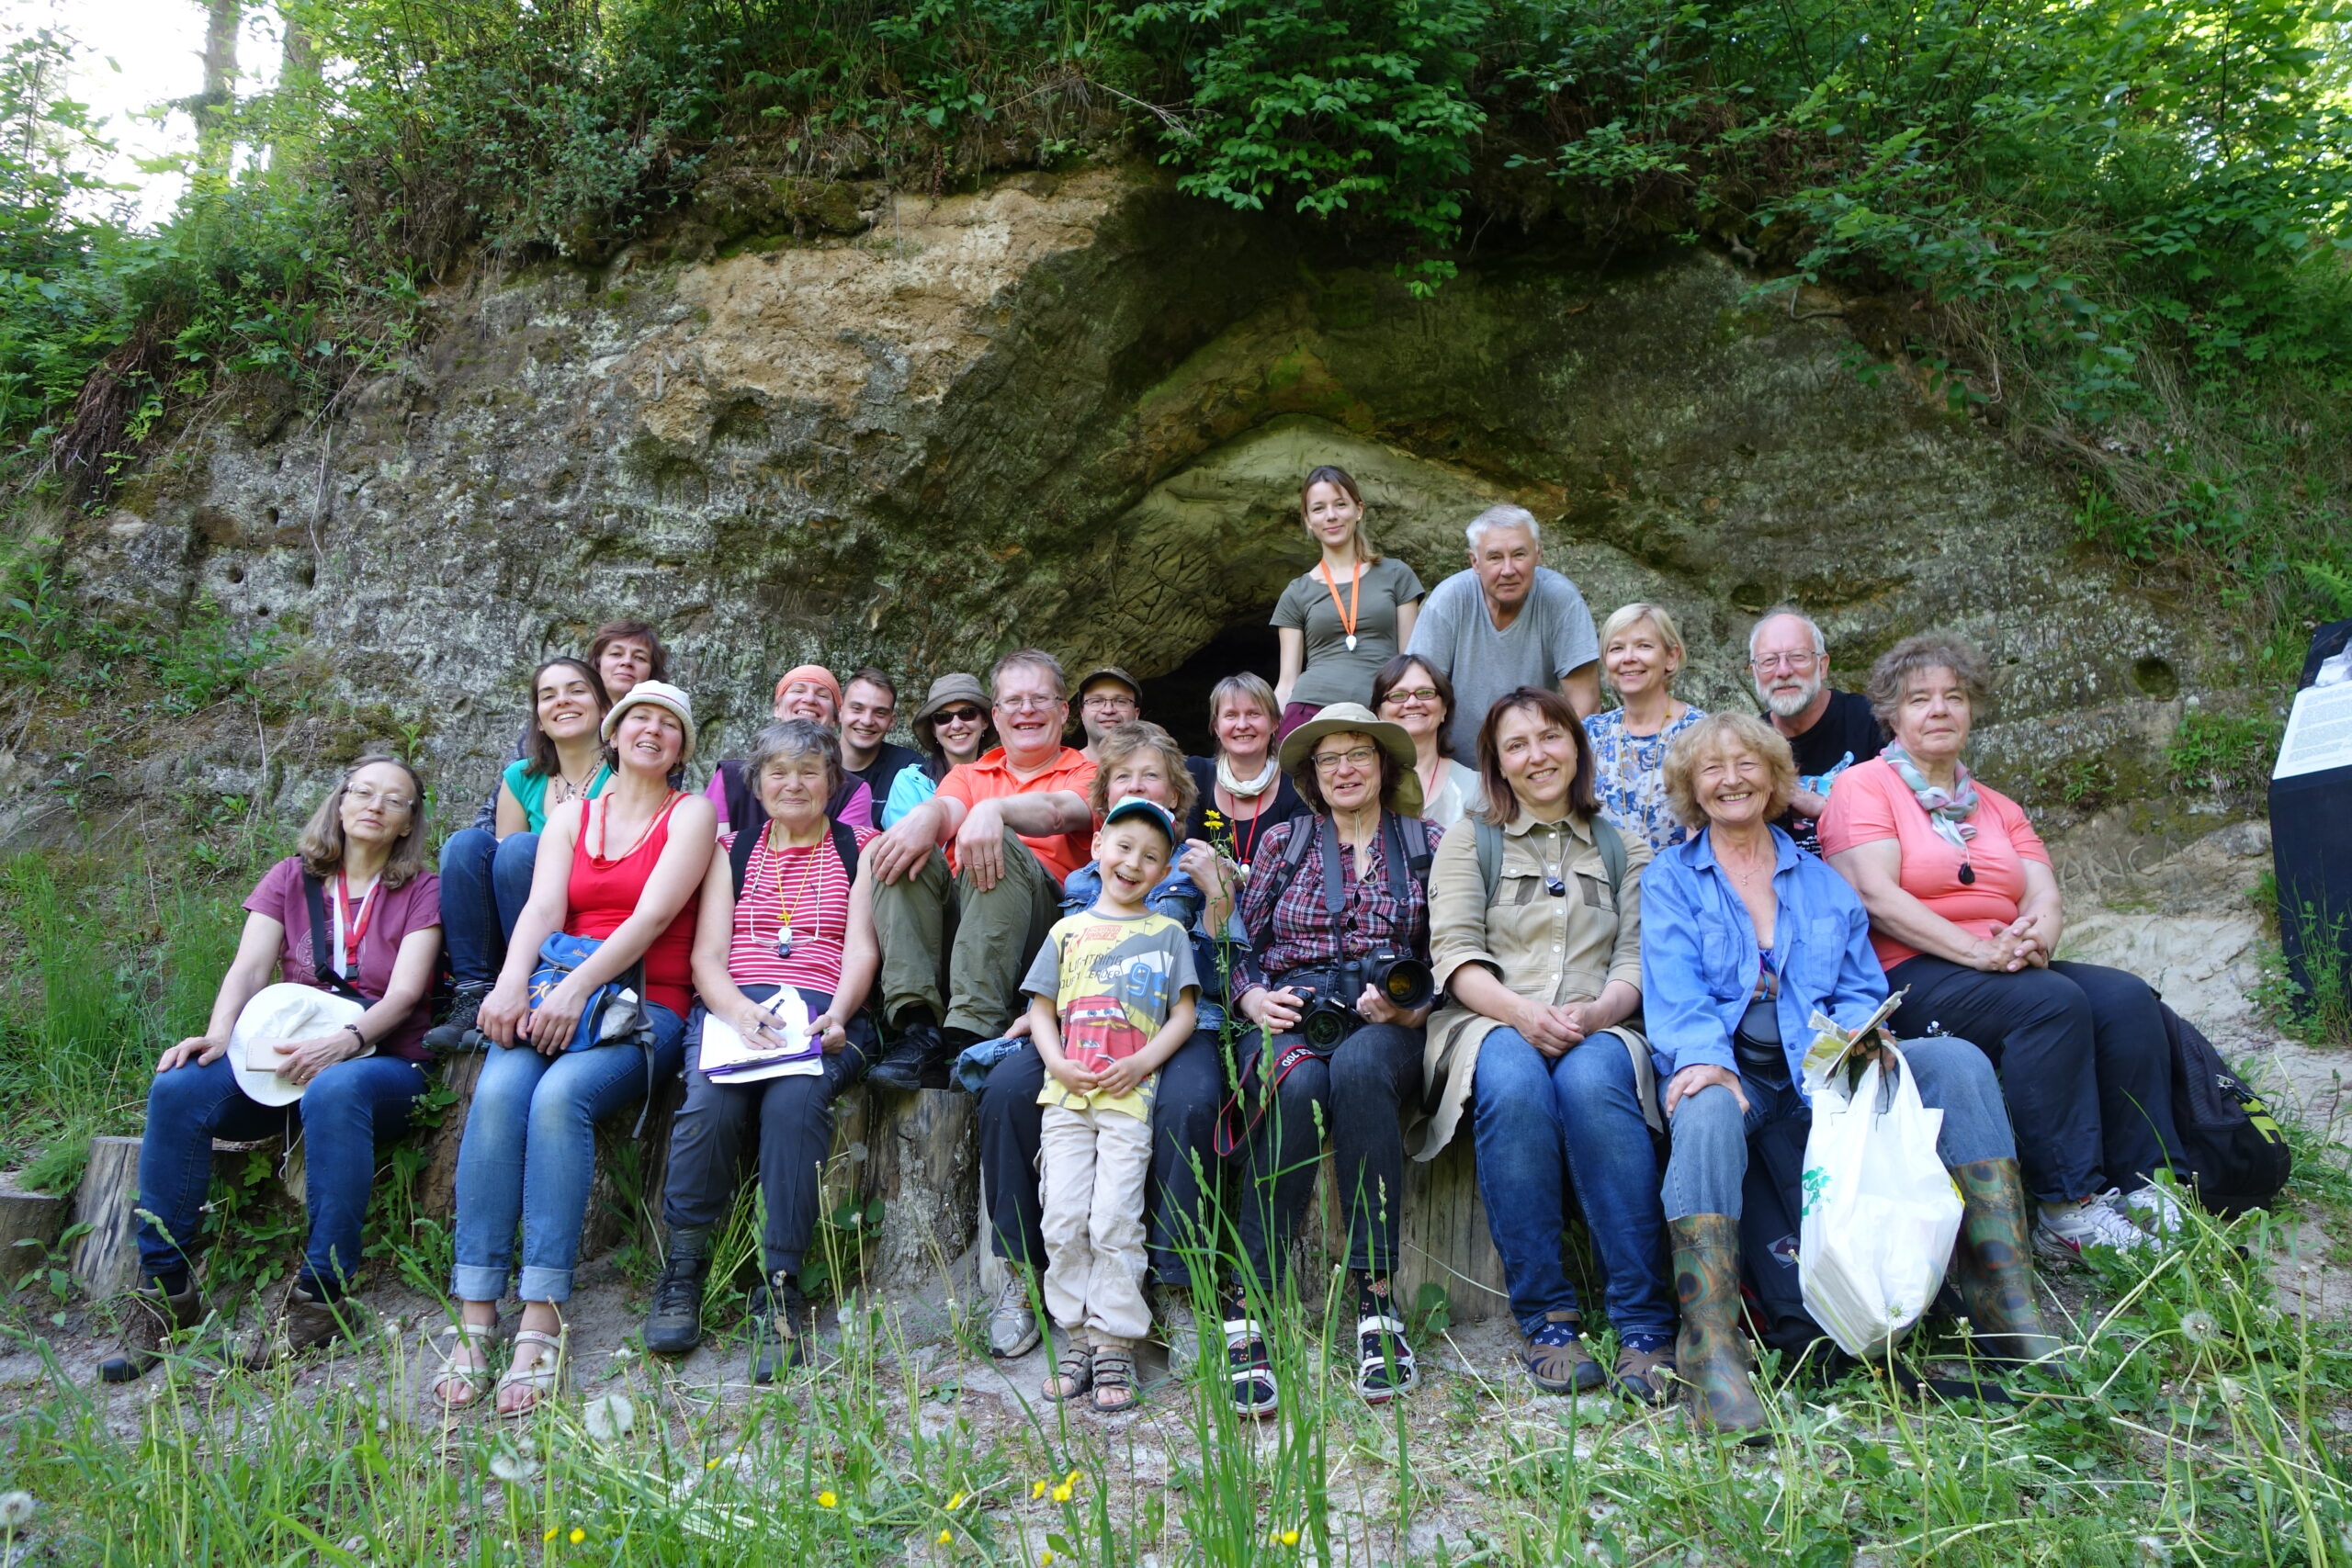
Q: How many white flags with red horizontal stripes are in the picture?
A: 0